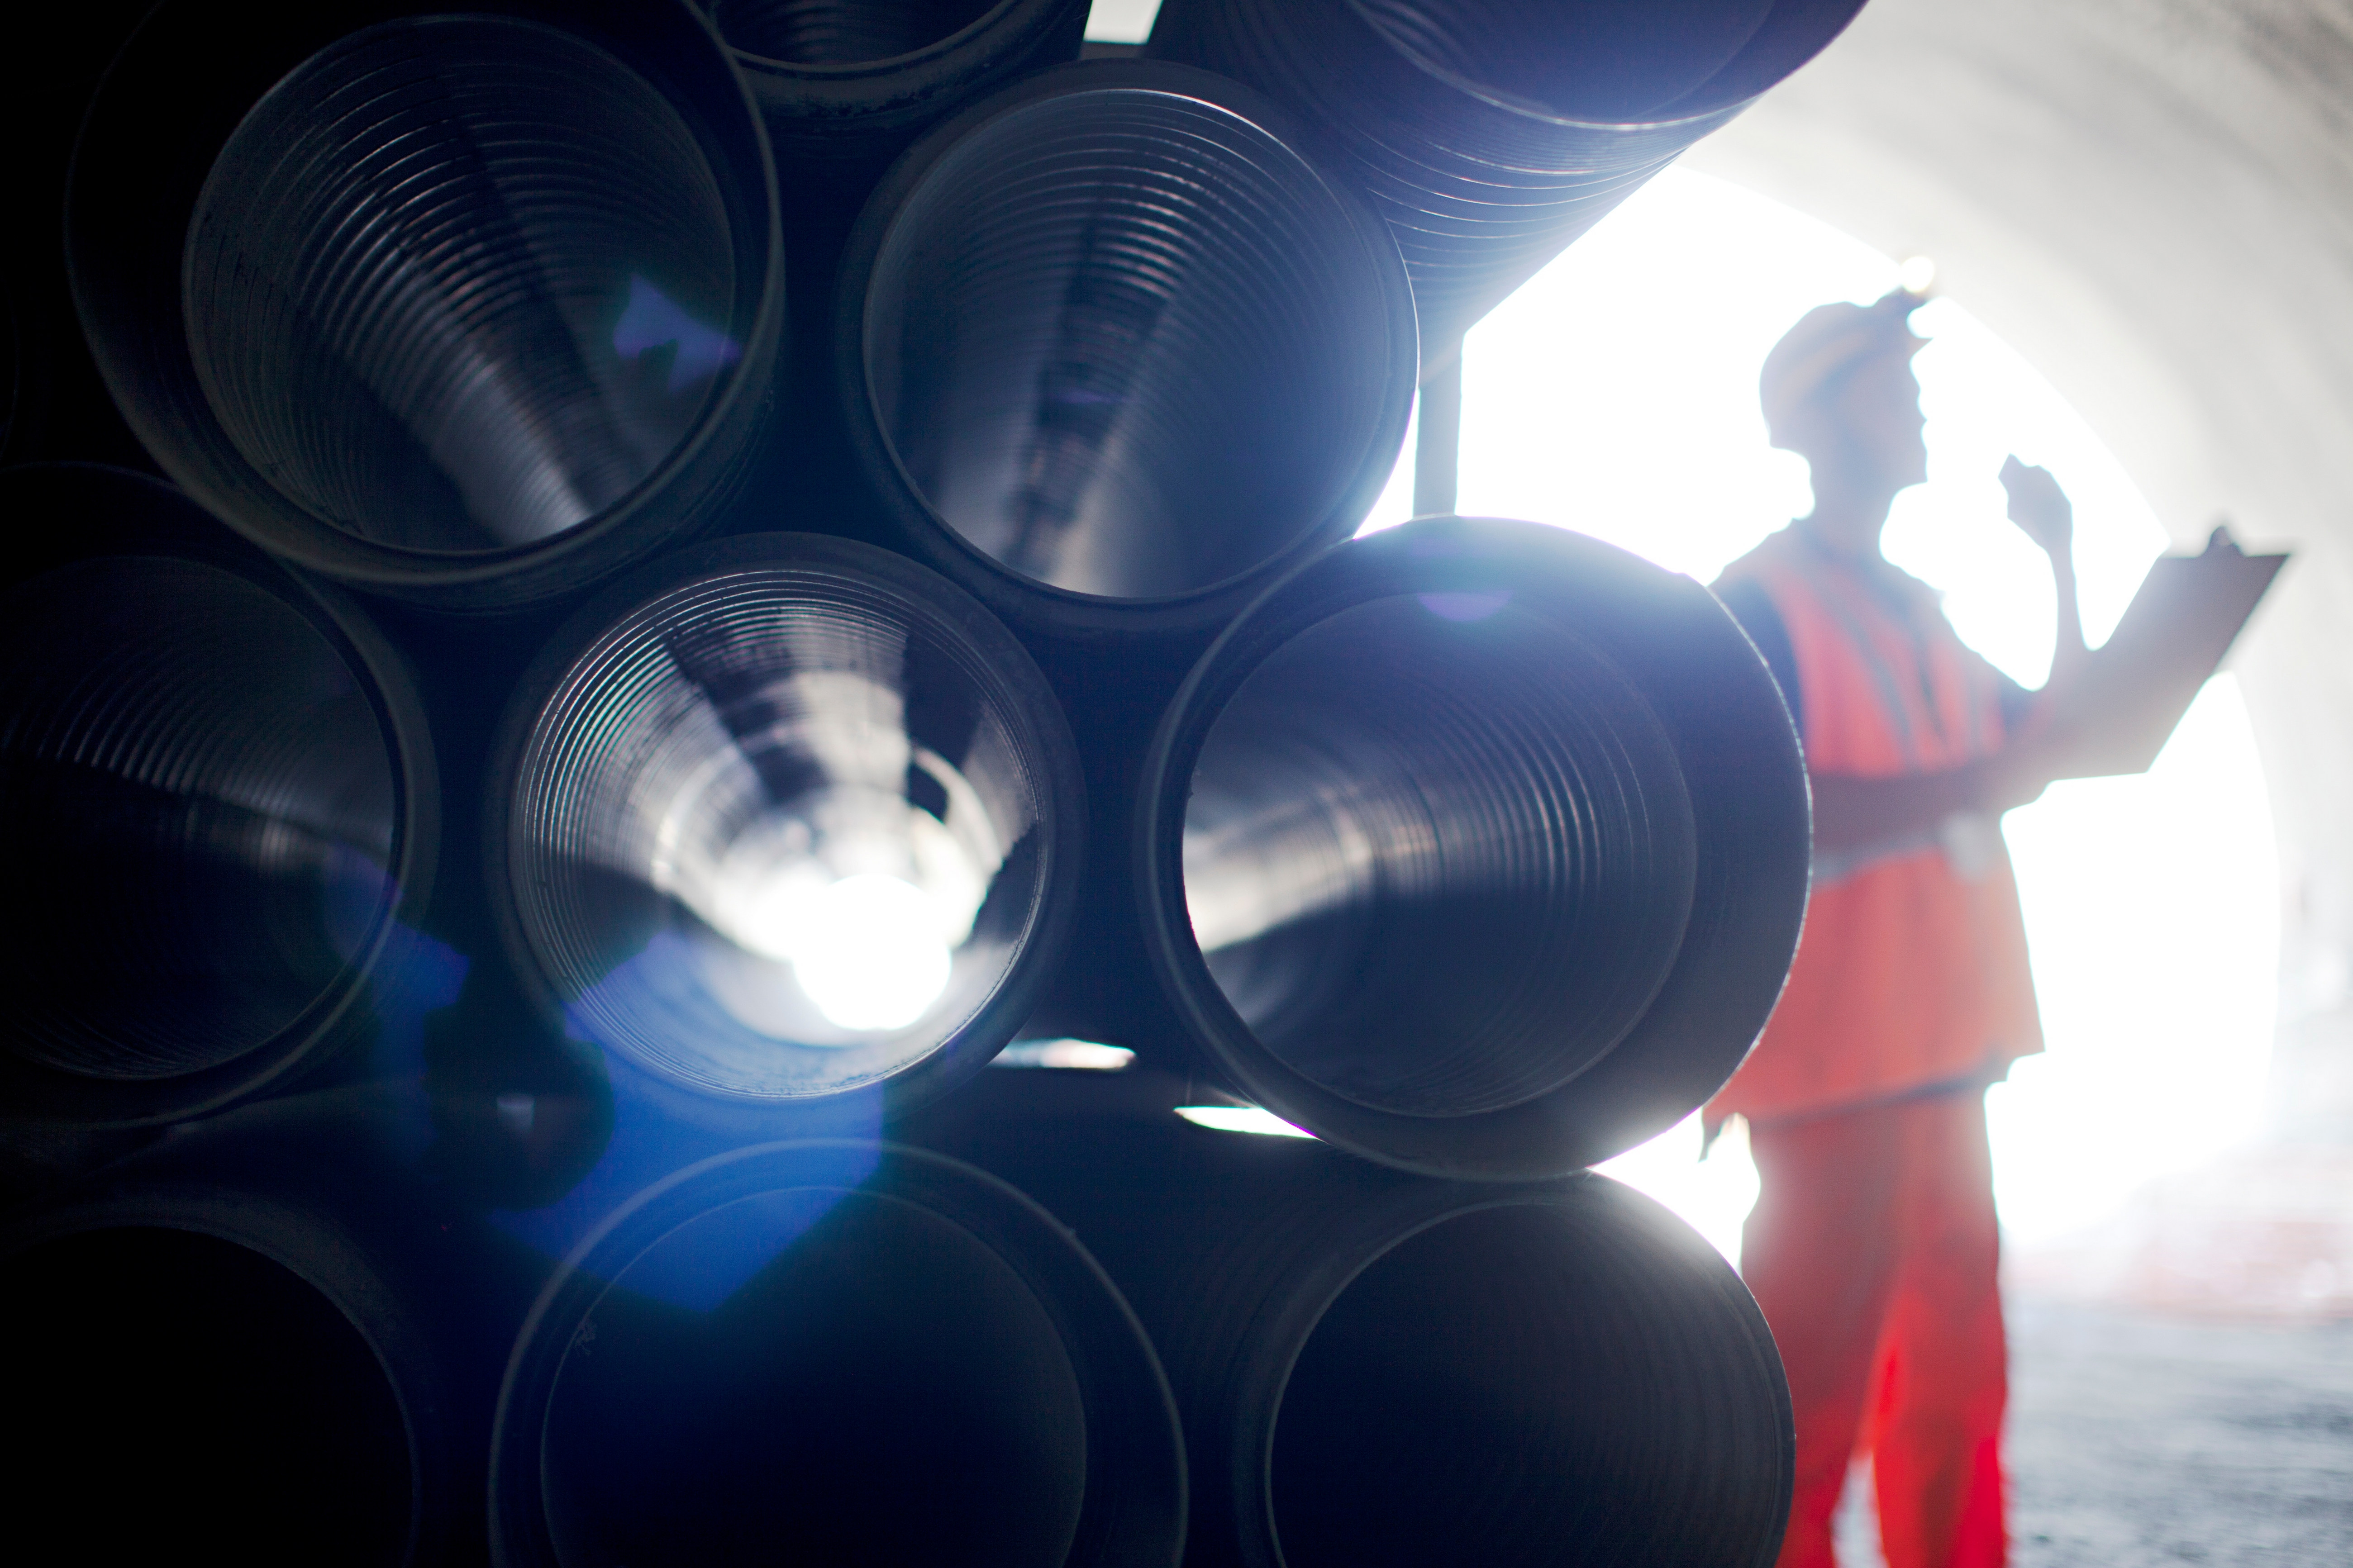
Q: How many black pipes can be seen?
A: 10